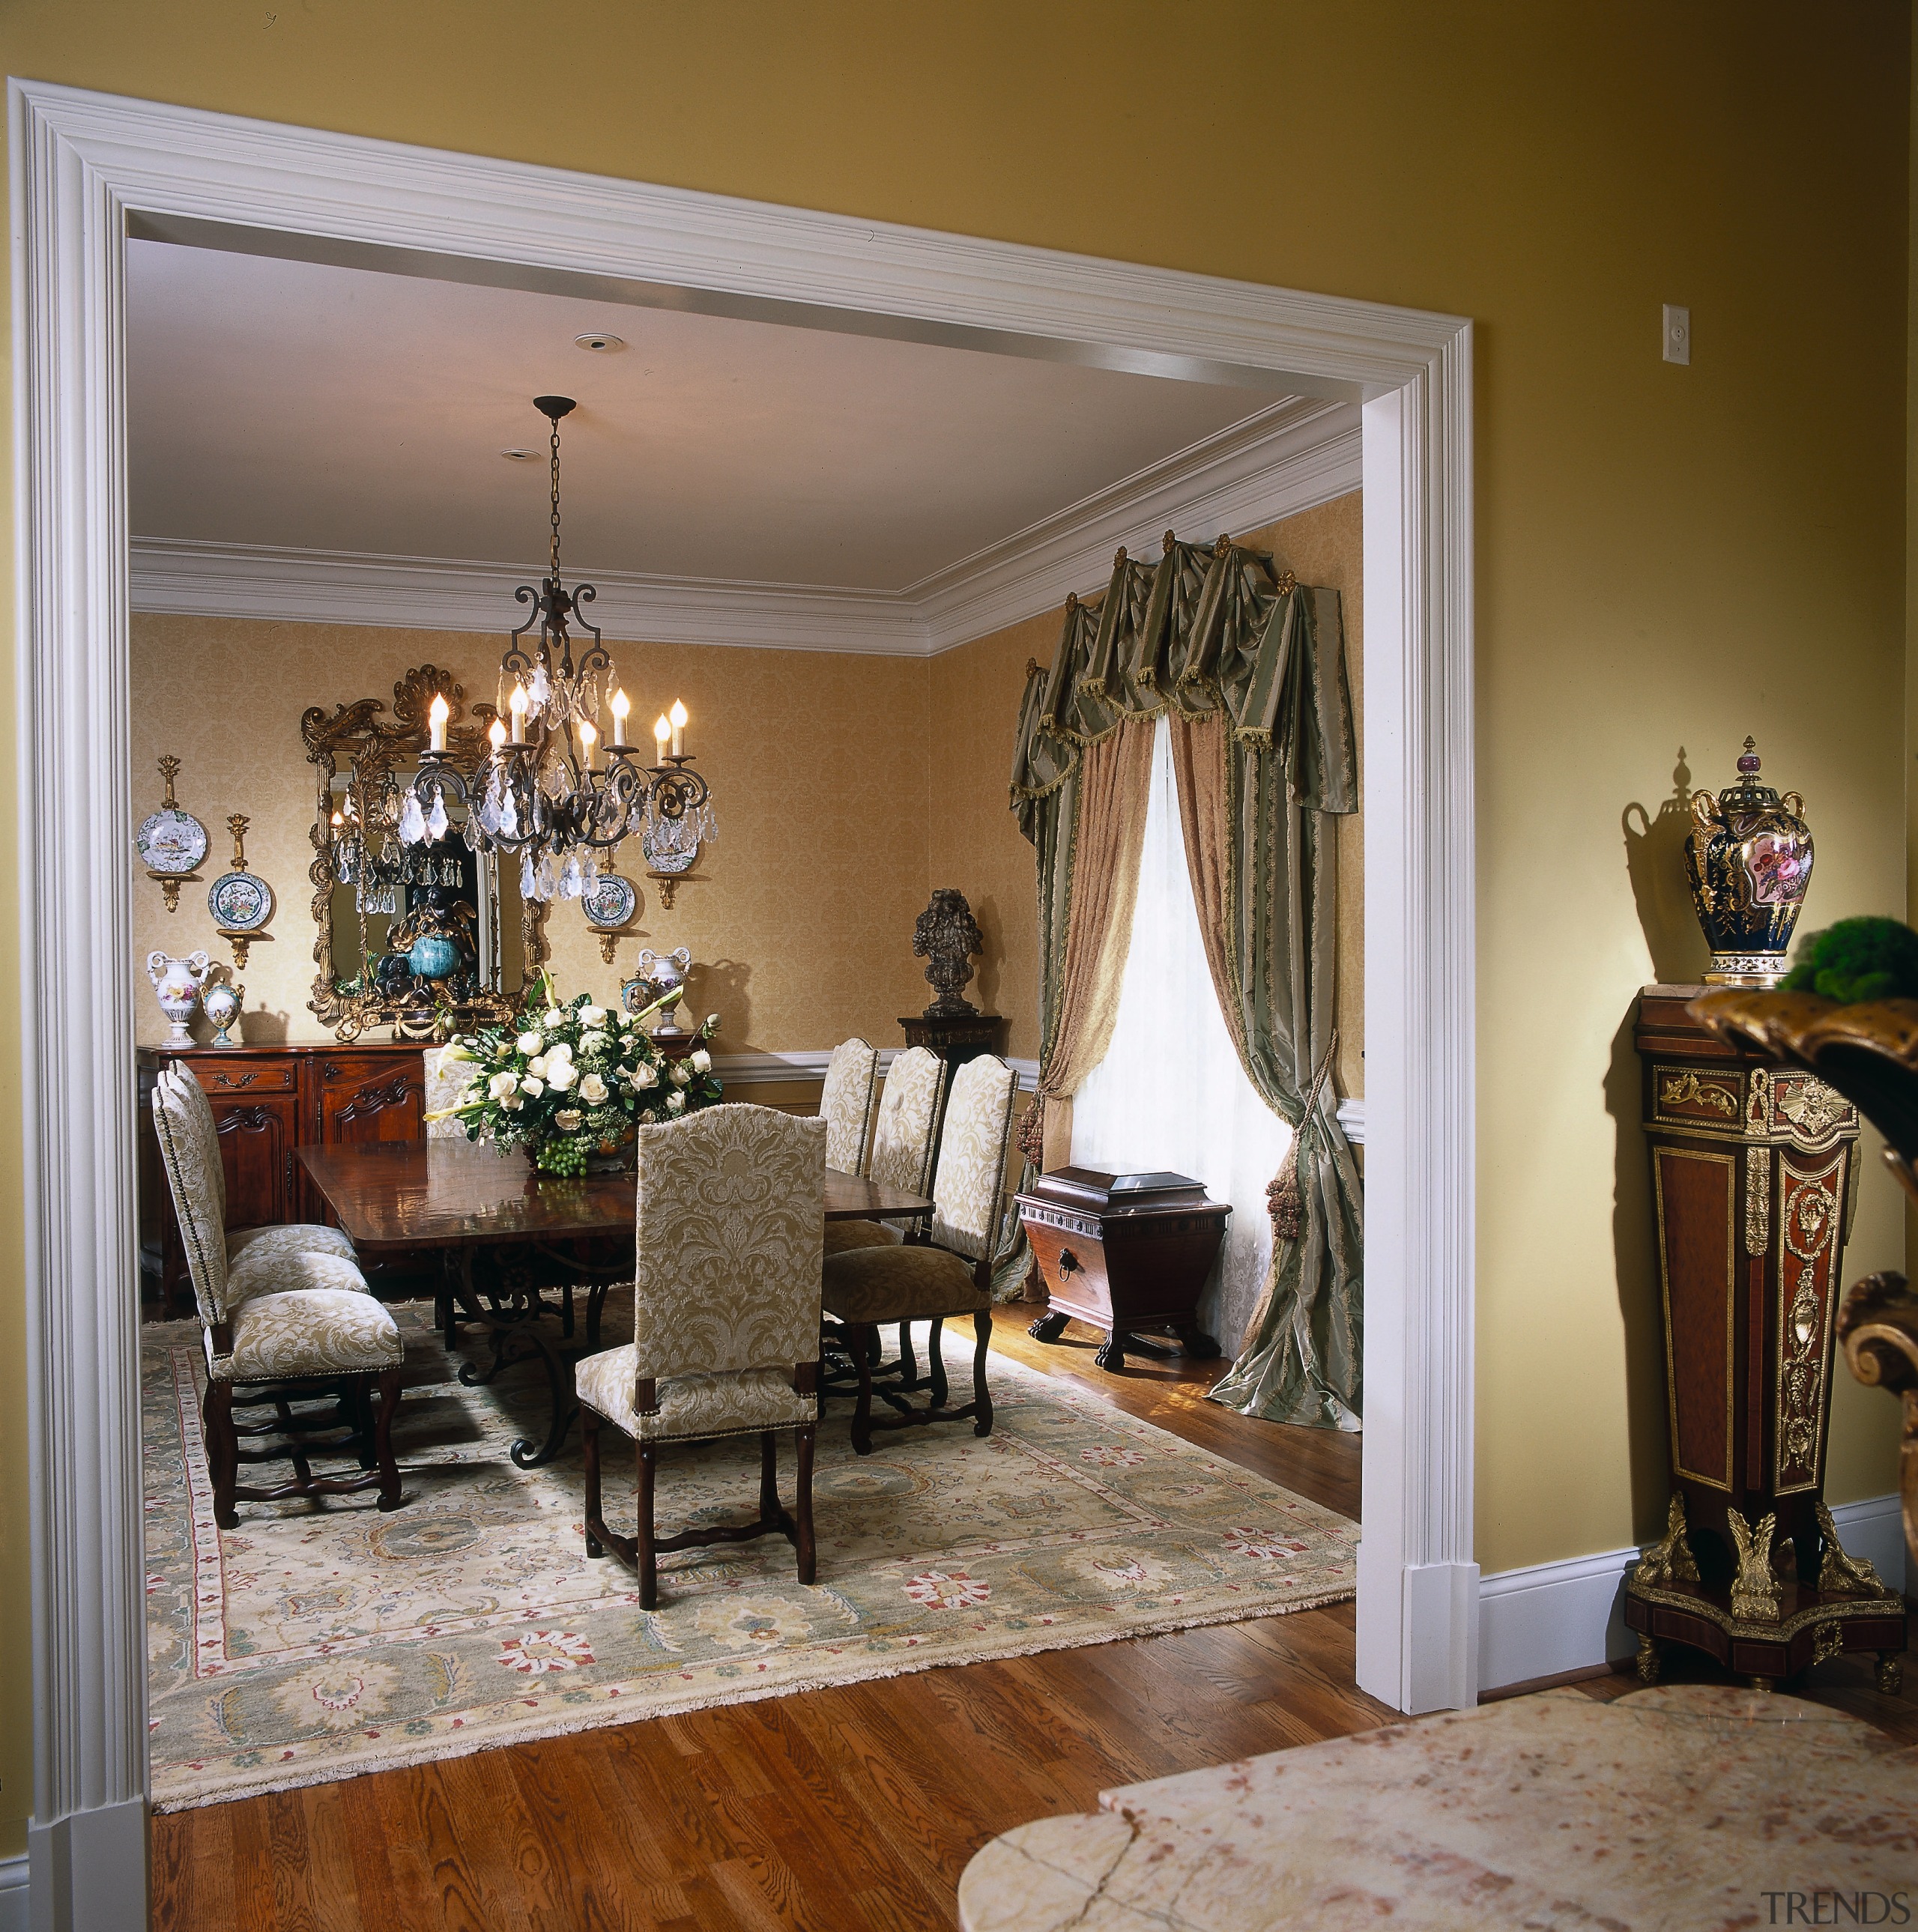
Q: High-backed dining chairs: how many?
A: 8